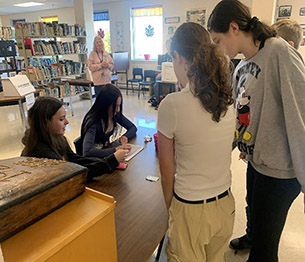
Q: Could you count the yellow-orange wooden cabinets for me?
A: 1